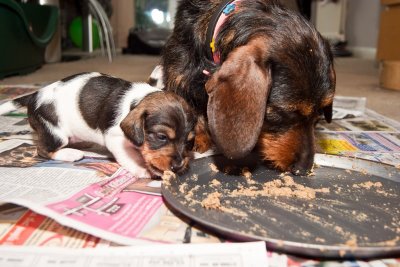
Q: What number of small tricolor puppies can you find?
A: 1